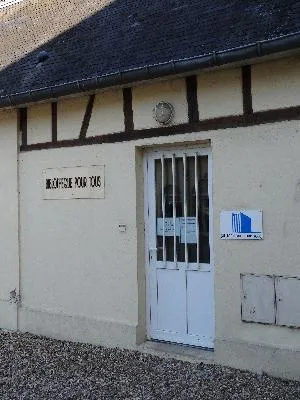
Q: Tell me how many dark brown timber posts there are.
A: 6